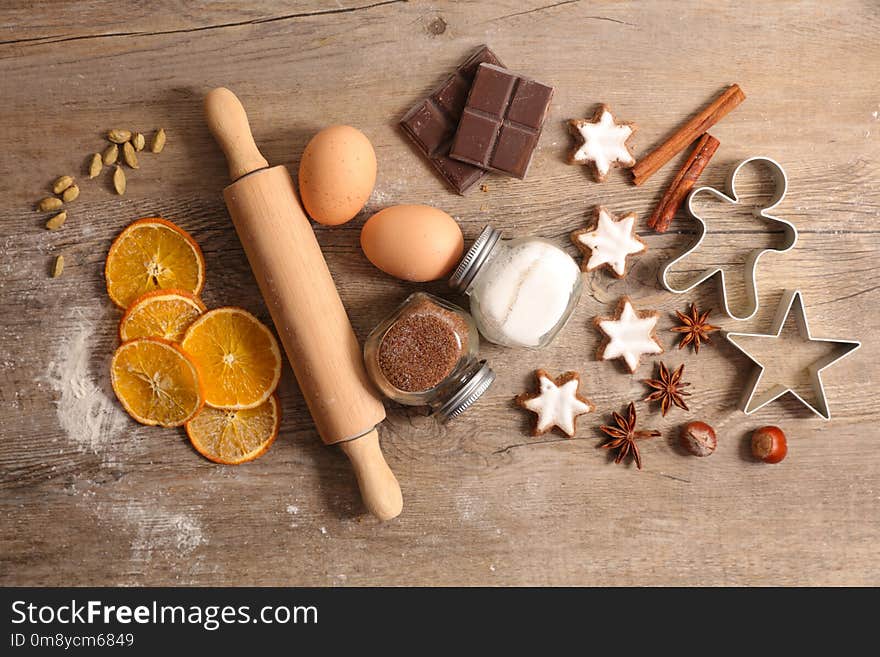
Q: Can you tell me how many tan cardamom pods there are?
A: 12